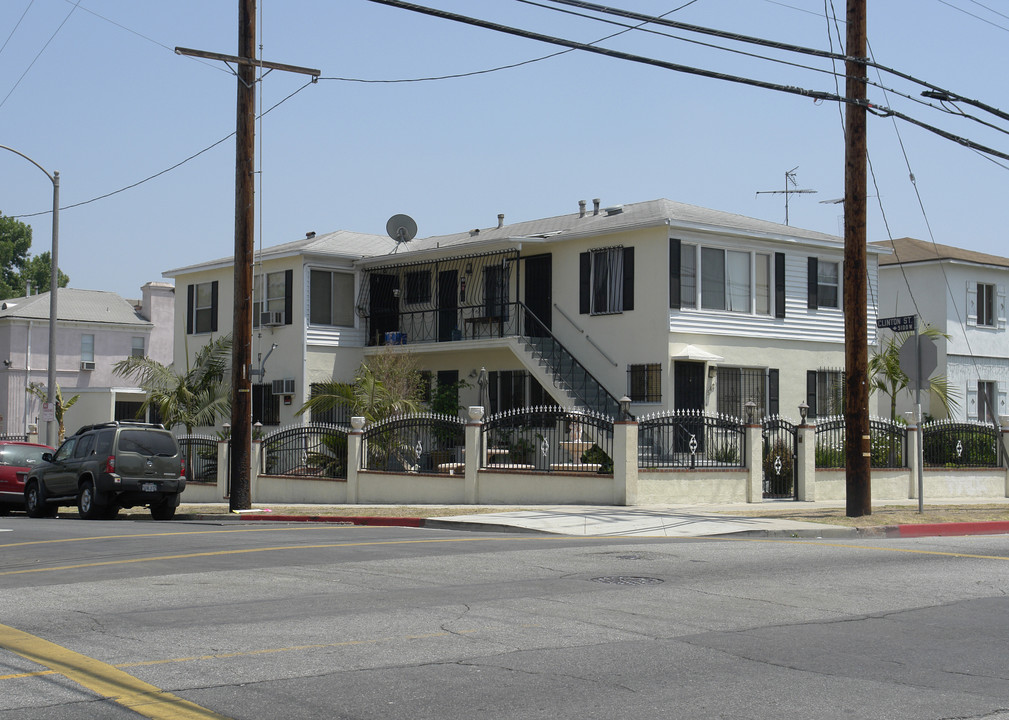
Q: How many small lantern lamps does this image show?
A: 5